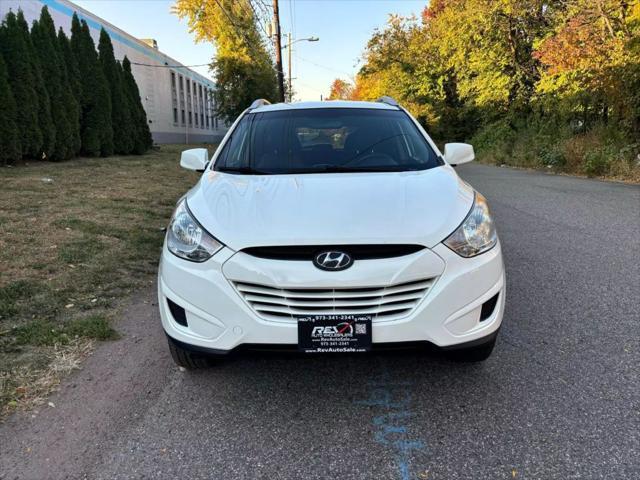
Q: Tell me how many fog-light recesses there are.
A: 2